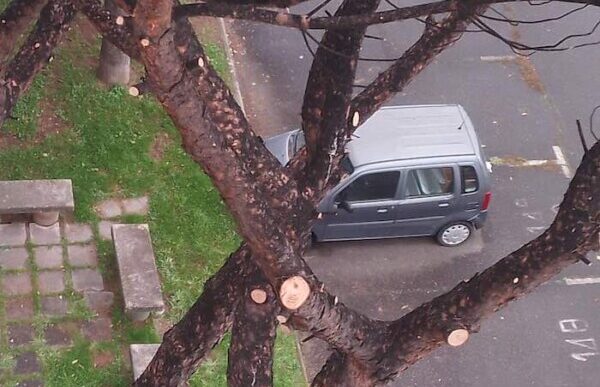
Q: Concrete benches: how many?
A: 3